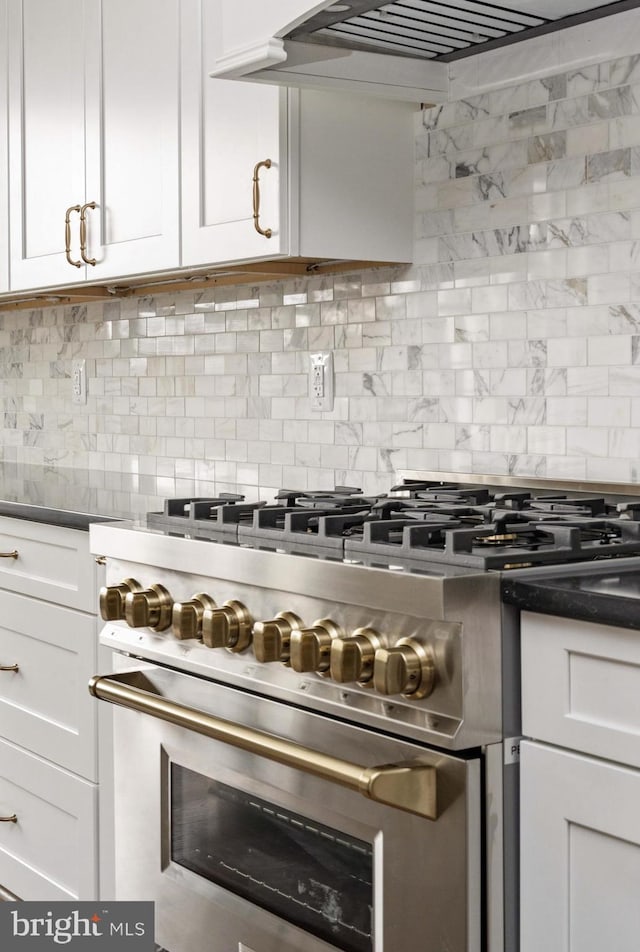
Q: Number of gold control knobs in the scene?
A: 8